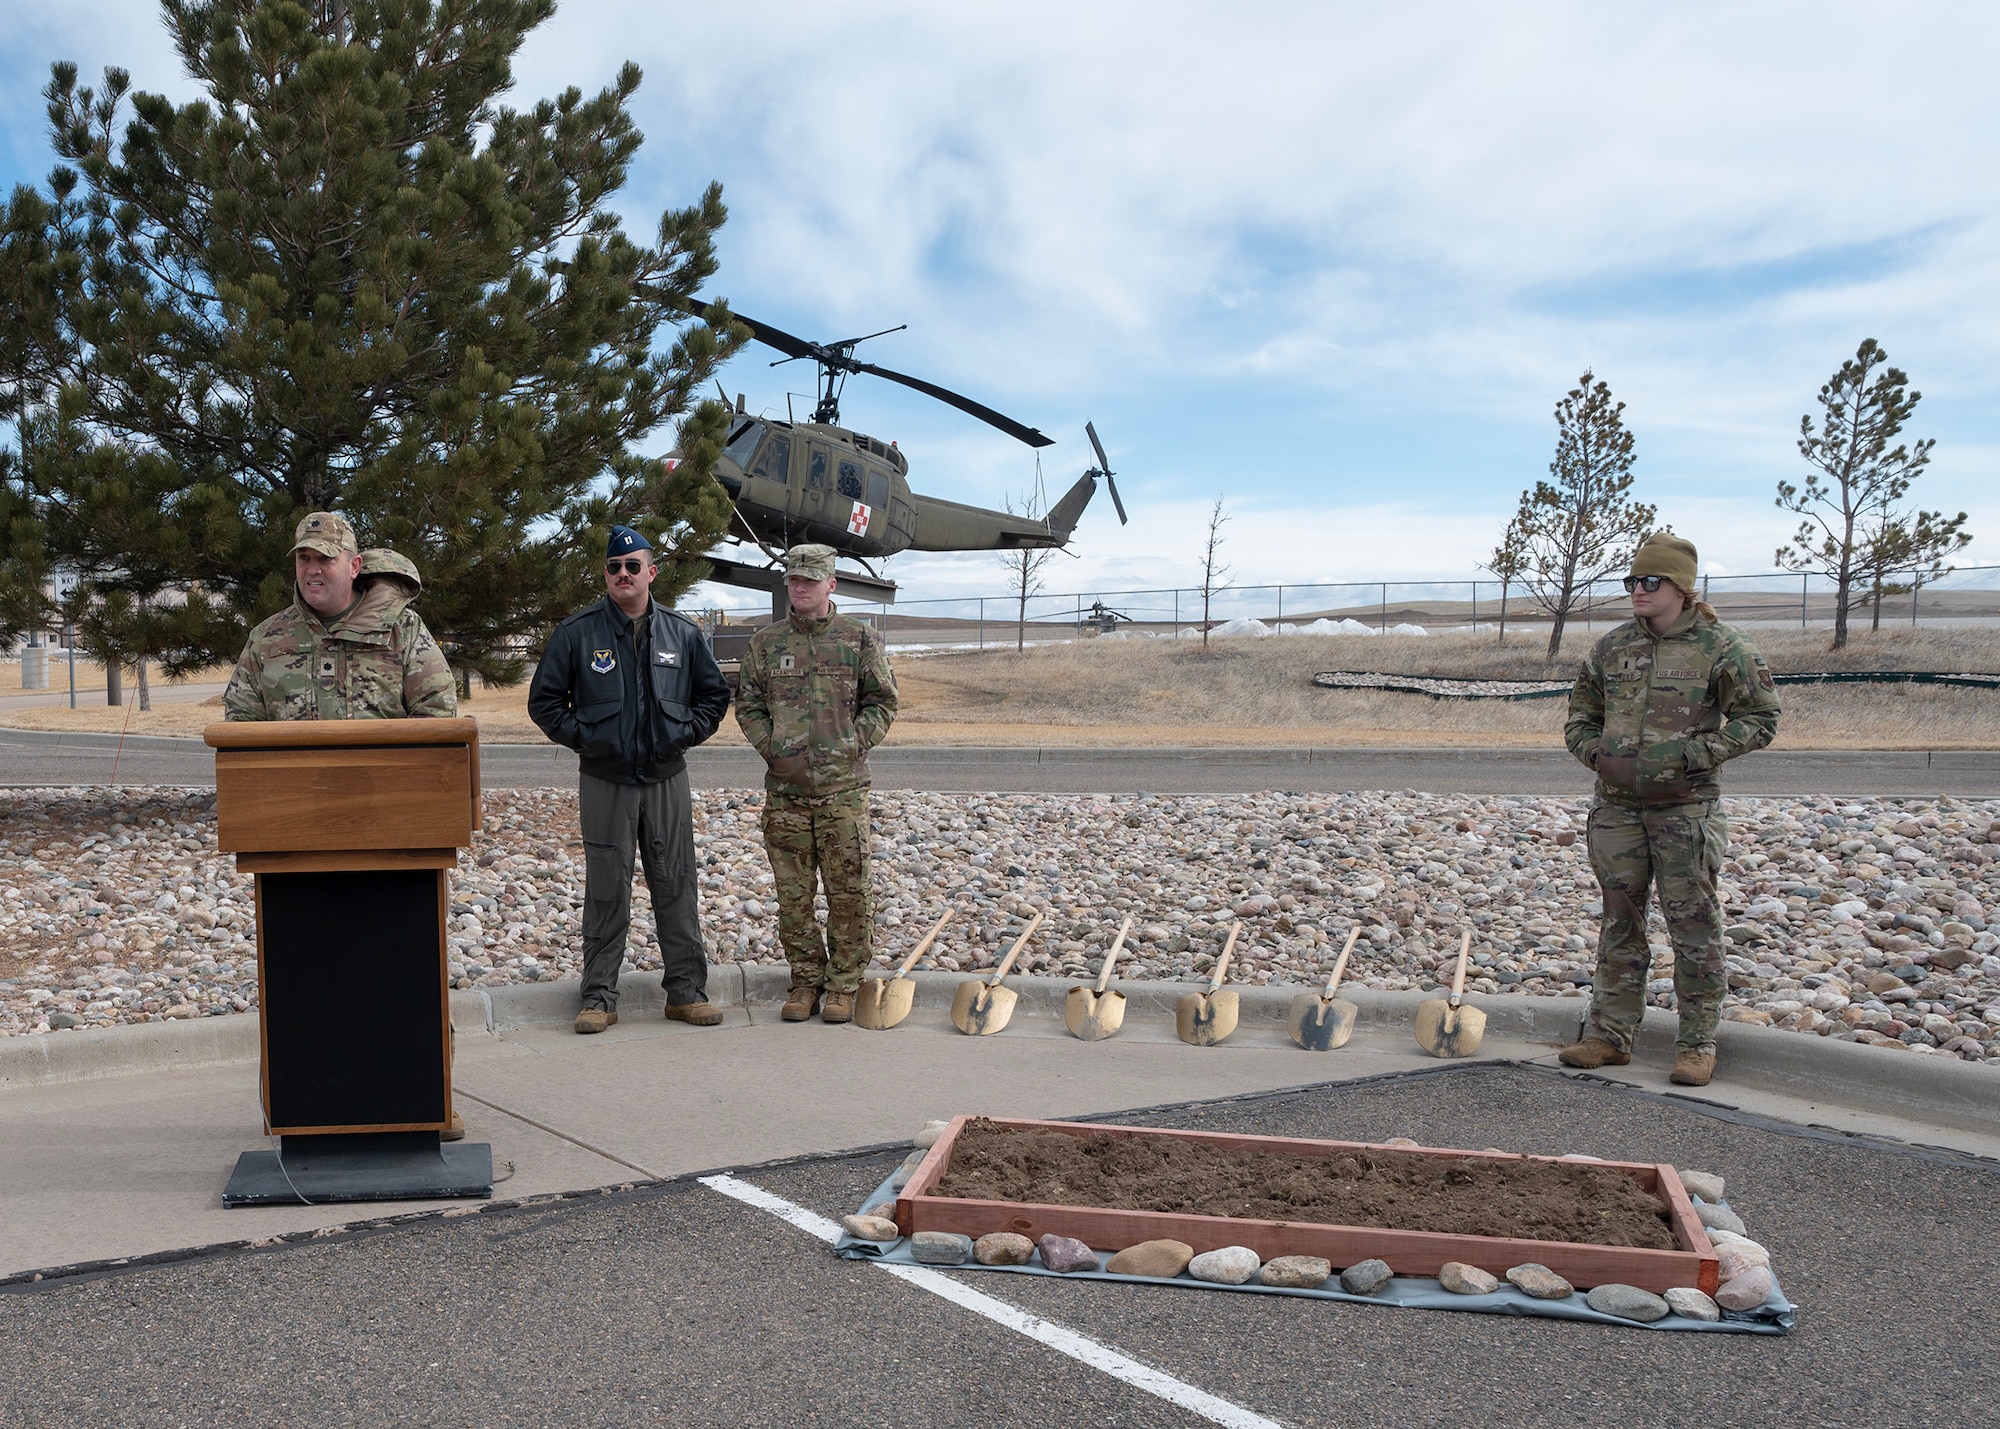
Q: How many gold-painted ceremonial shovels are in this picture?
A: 6